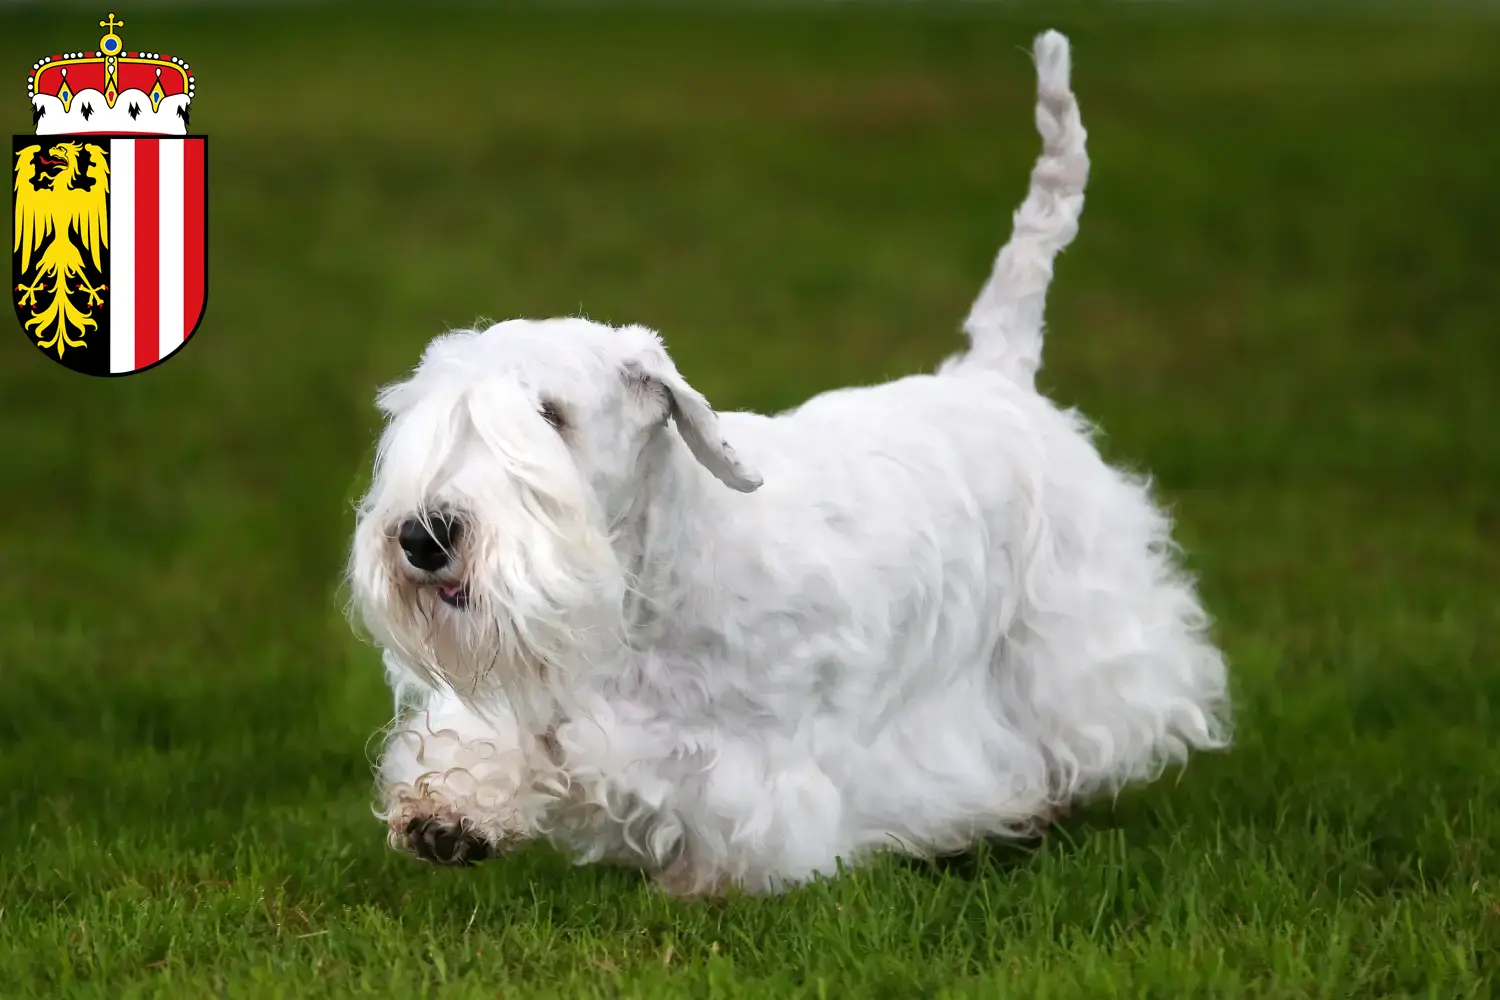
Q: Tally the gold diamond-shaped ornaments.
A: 3